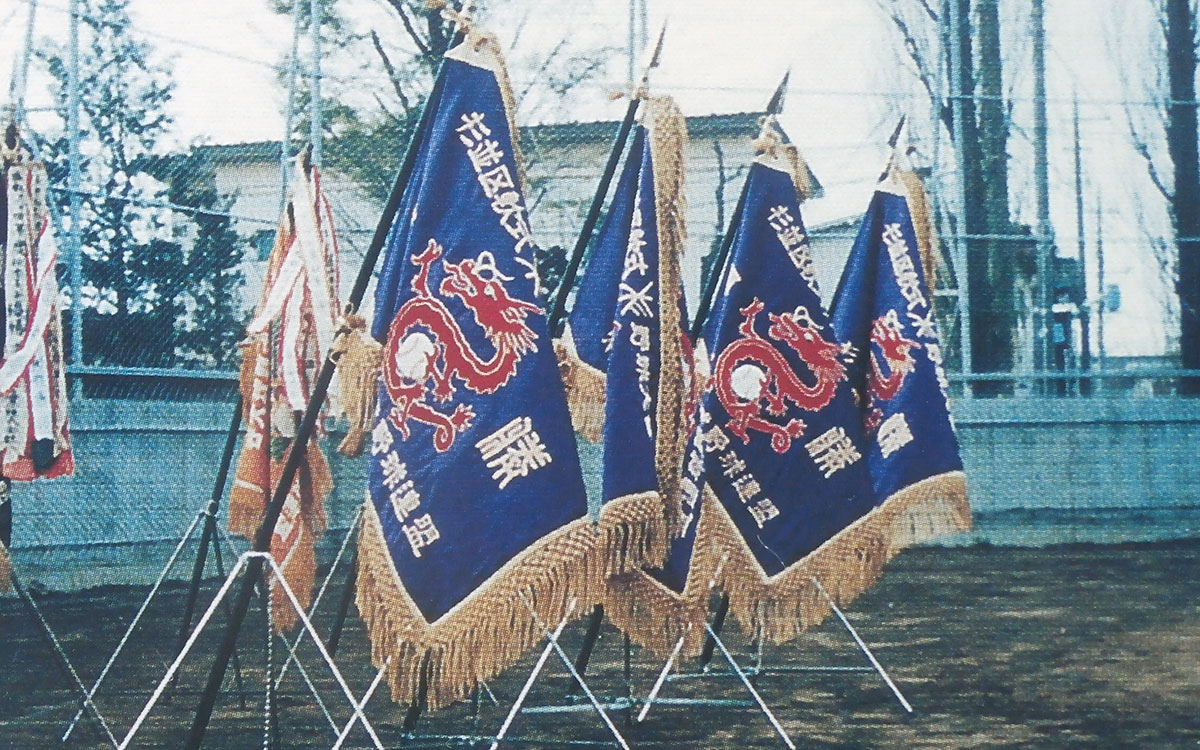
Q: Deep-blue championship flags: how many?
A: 4